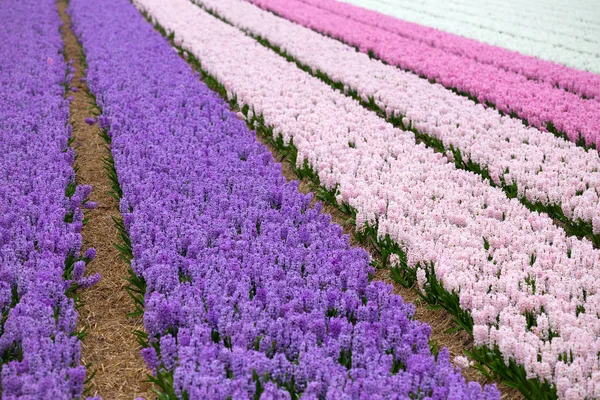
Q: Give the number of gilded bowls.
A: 0